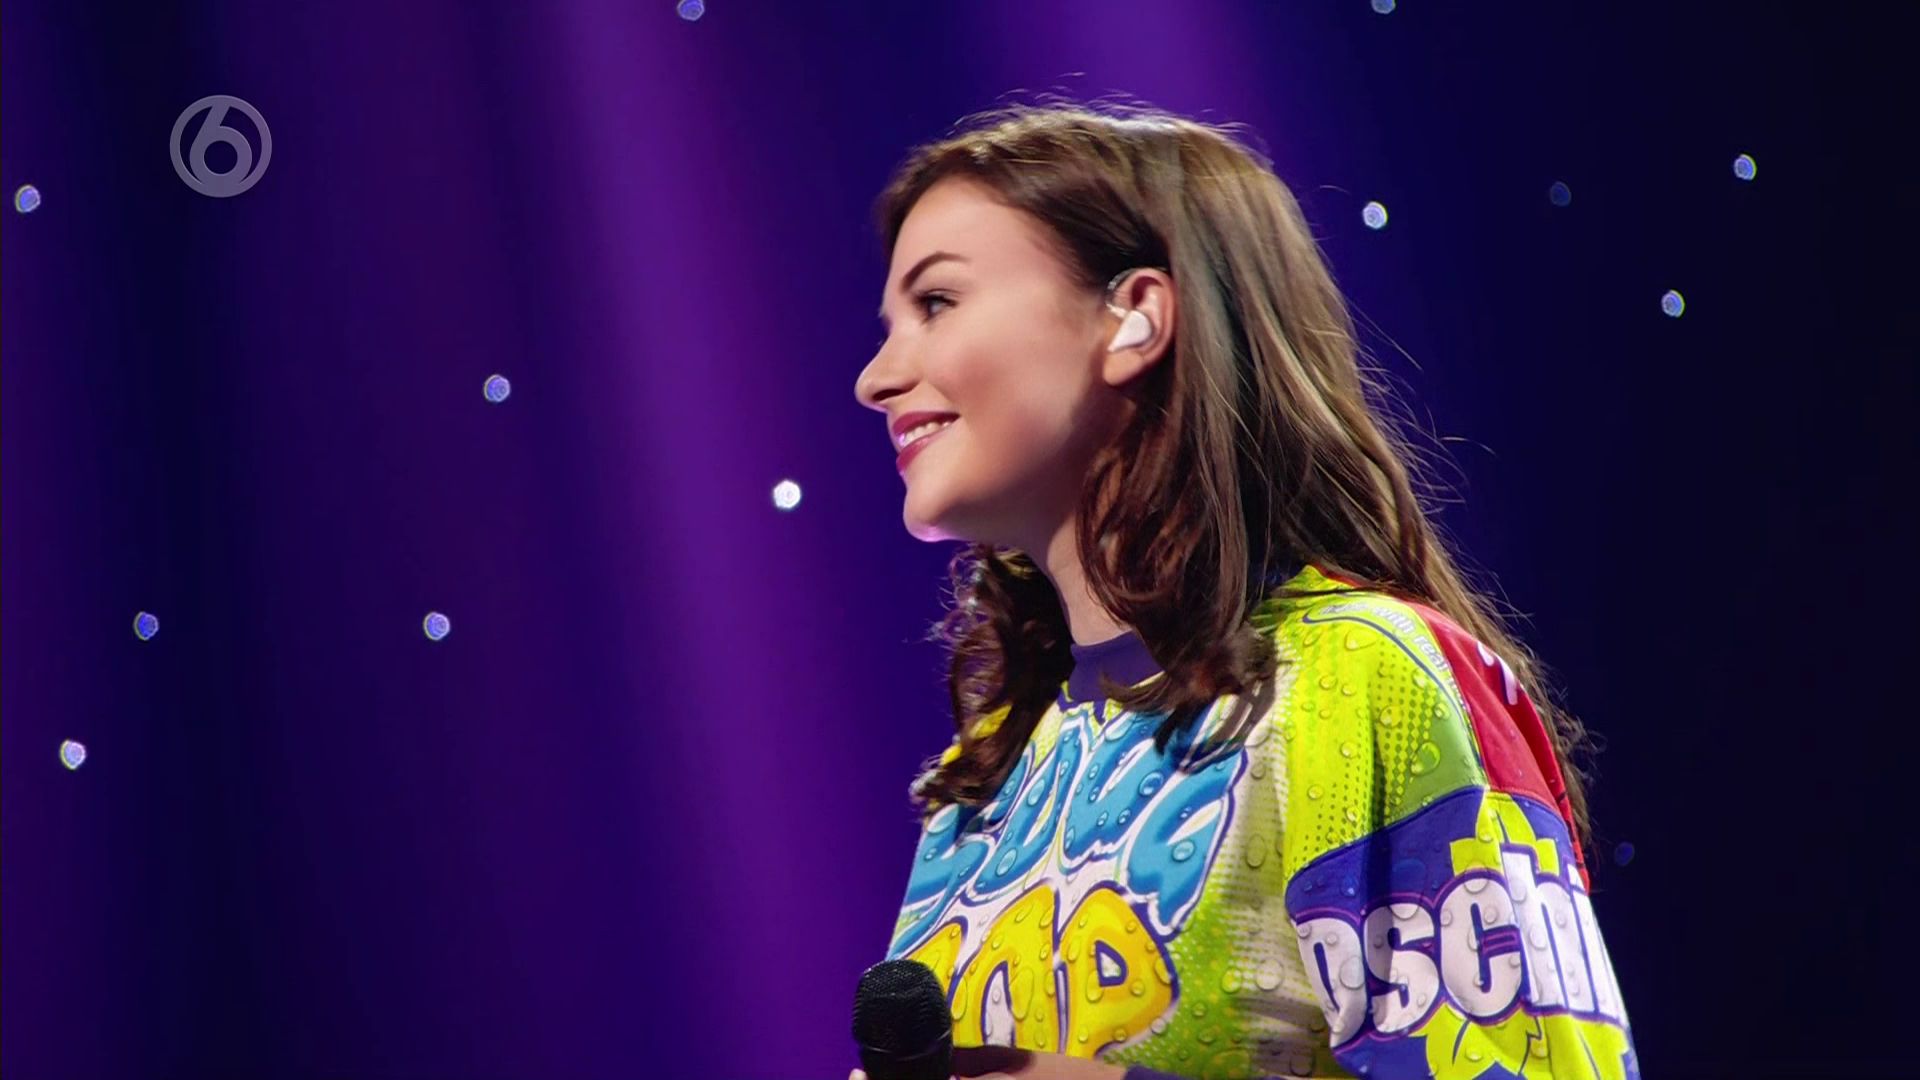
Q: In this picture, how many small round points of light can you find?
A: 13